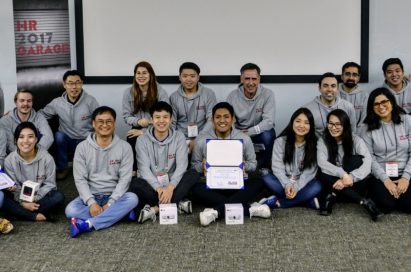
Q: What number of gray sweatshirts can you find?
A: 15